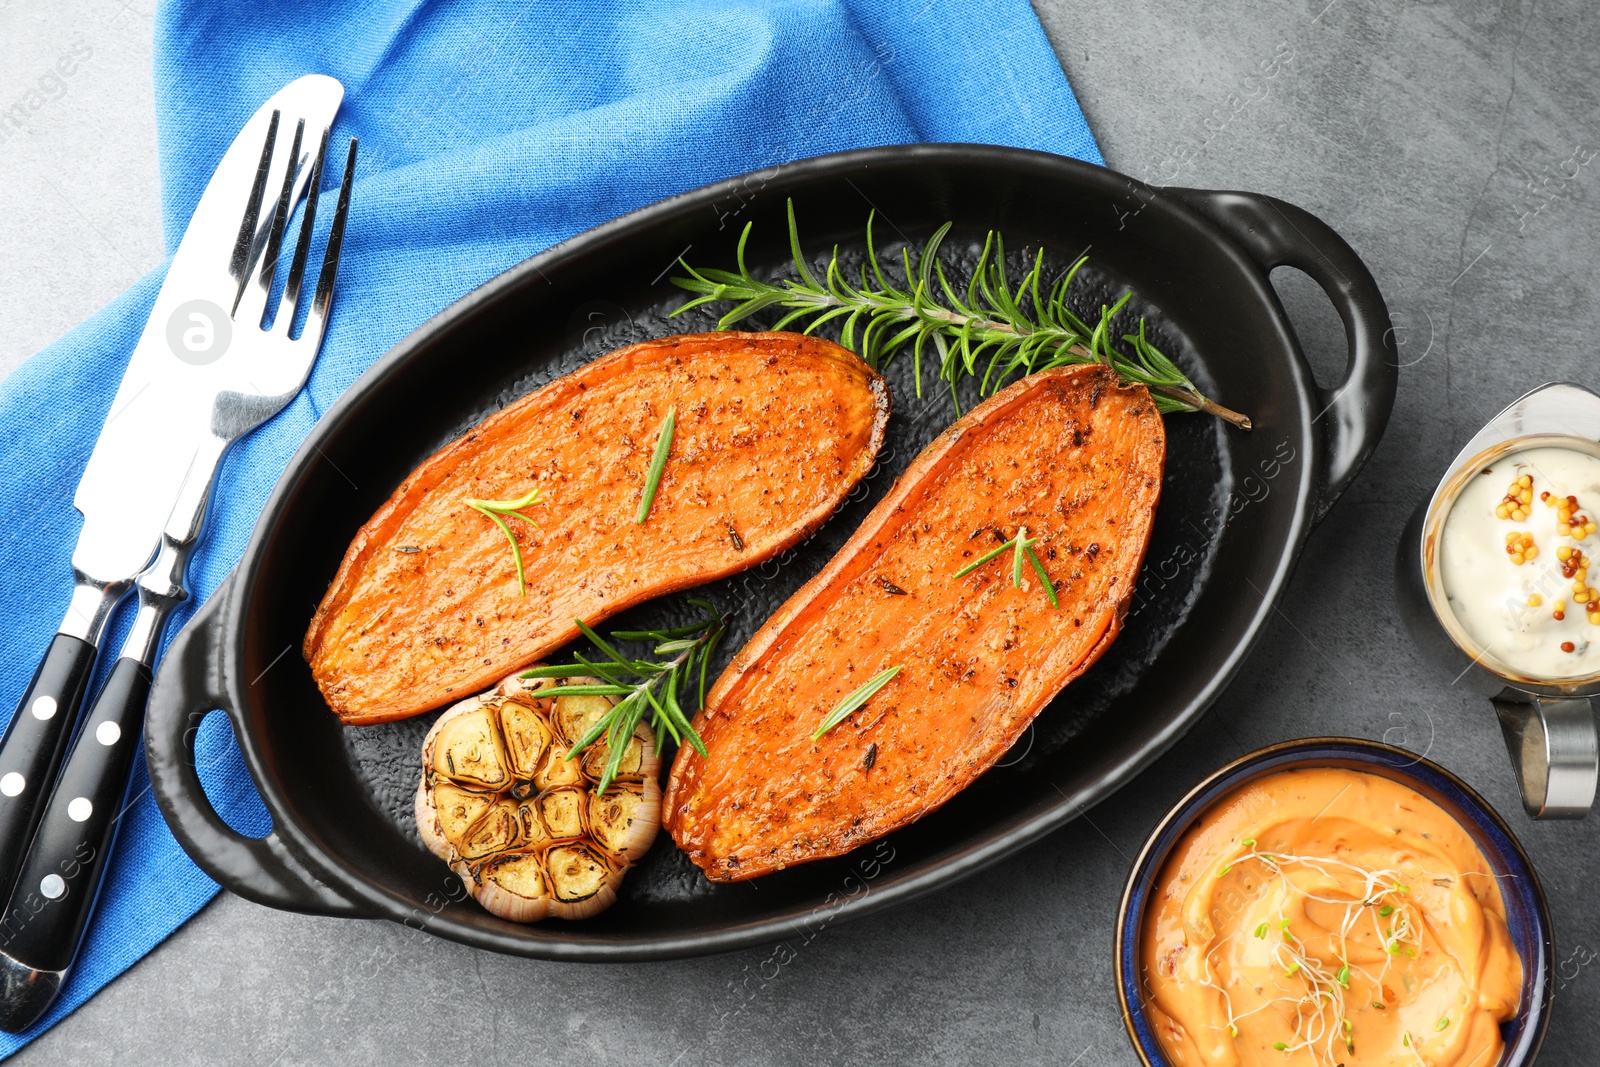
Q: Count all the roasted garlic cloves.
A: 12